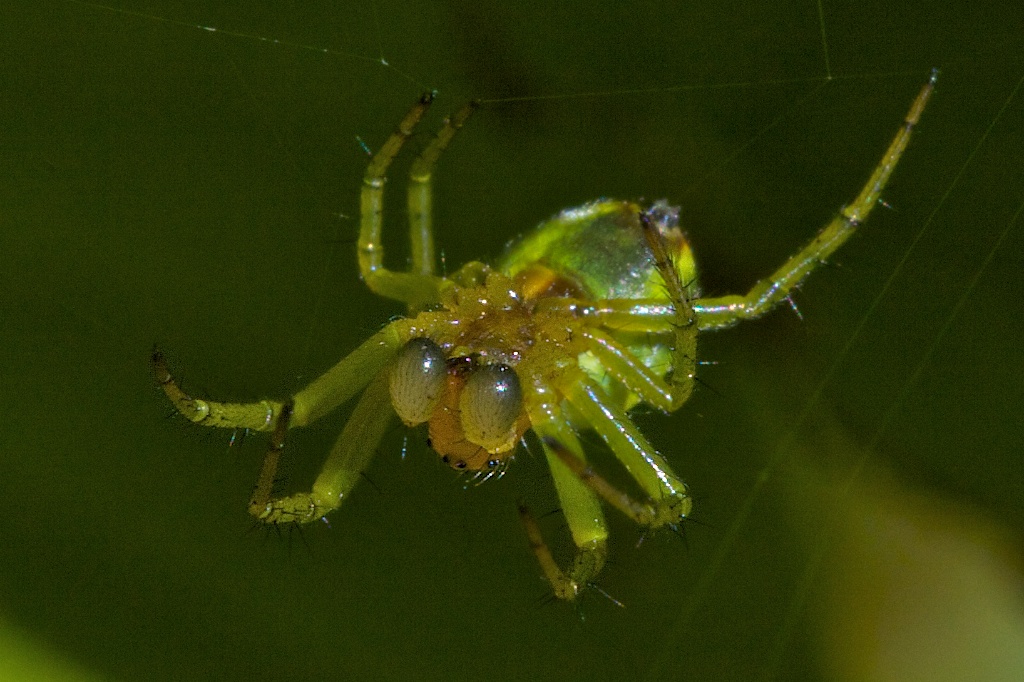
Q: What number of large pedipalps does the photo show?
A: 2